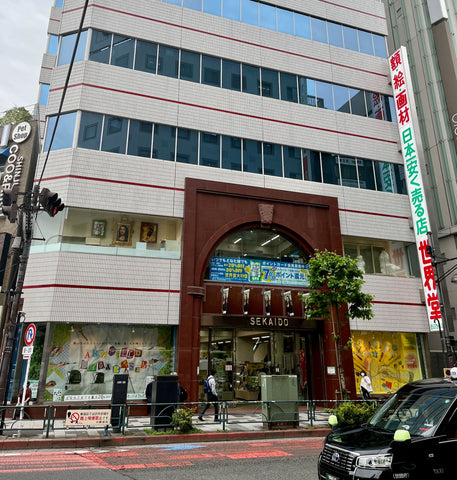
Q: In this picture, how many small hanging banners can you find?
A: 5